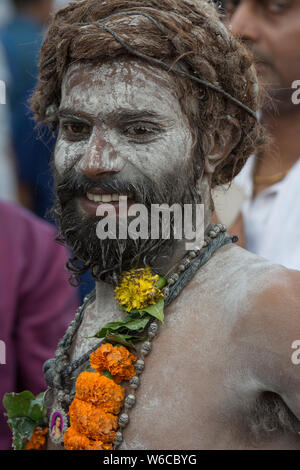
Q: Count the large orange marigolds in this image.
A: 4